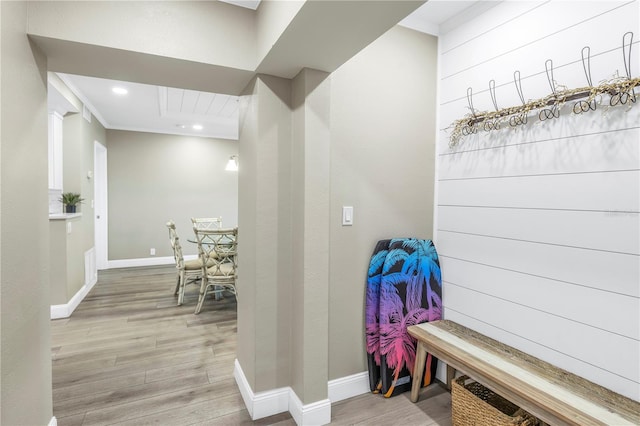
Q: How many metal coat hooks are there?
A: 6